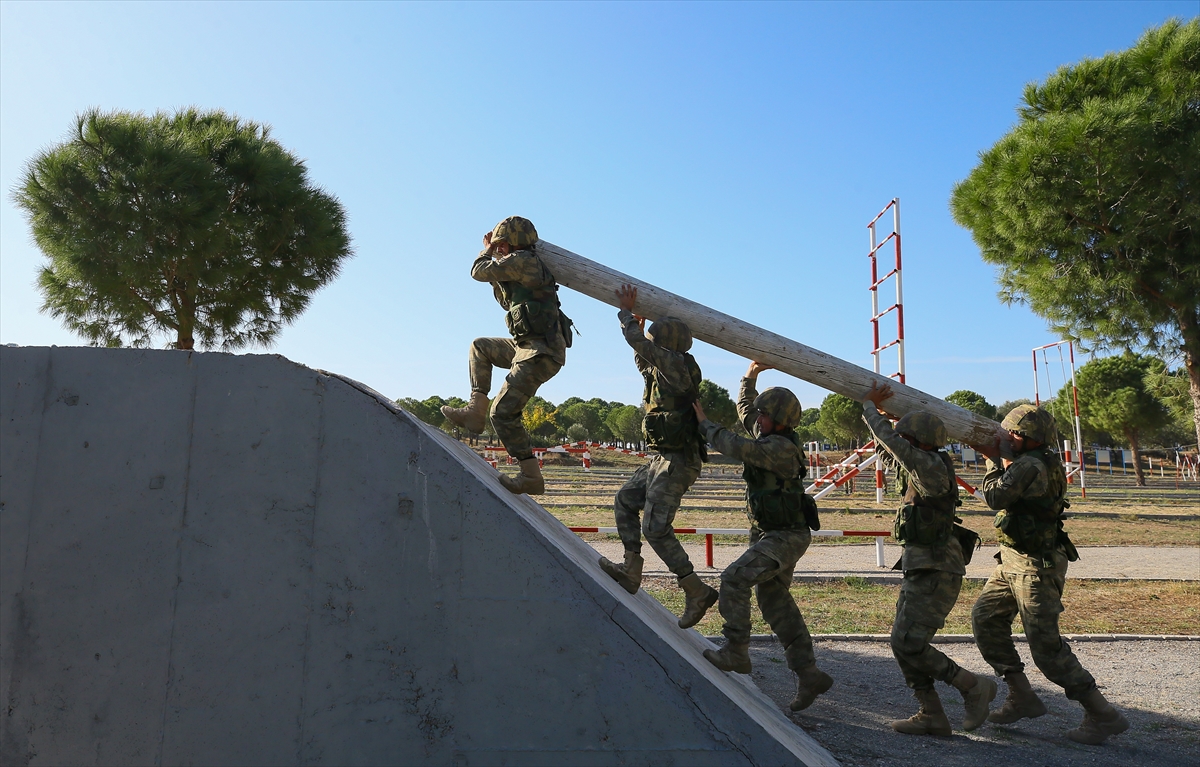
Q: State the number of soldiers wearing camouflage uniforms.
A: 5